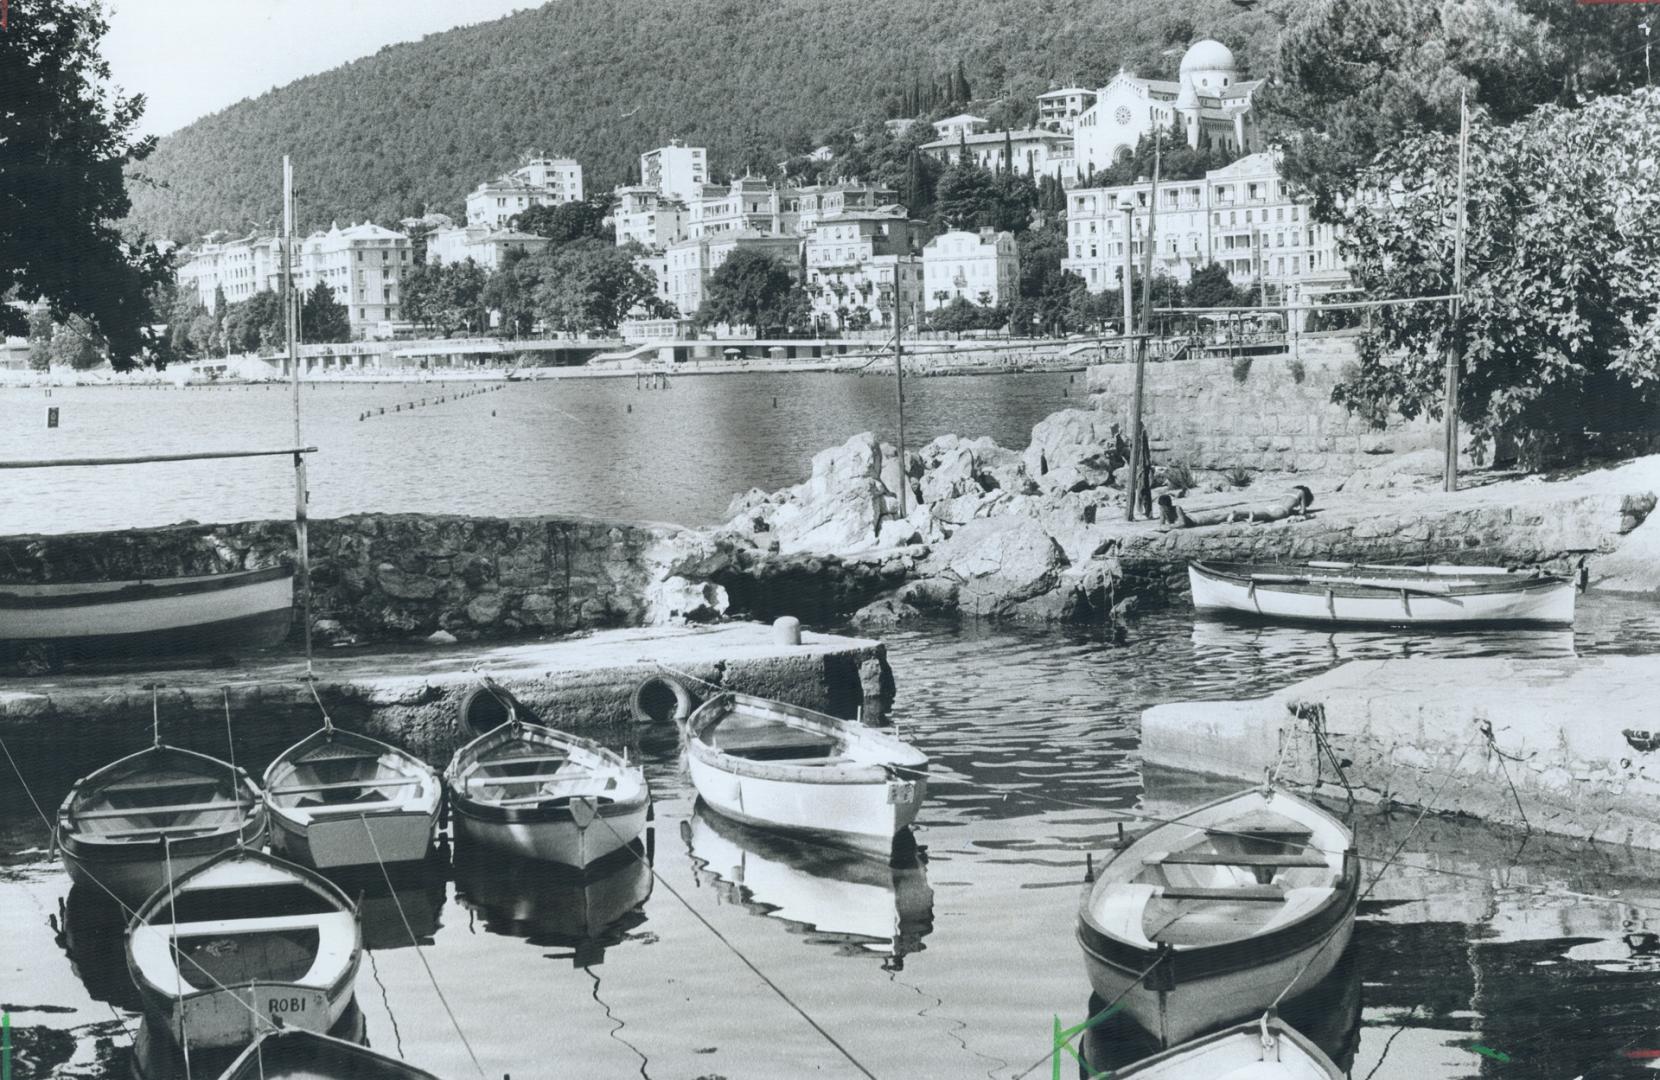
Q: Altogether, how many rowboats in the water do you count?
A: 9